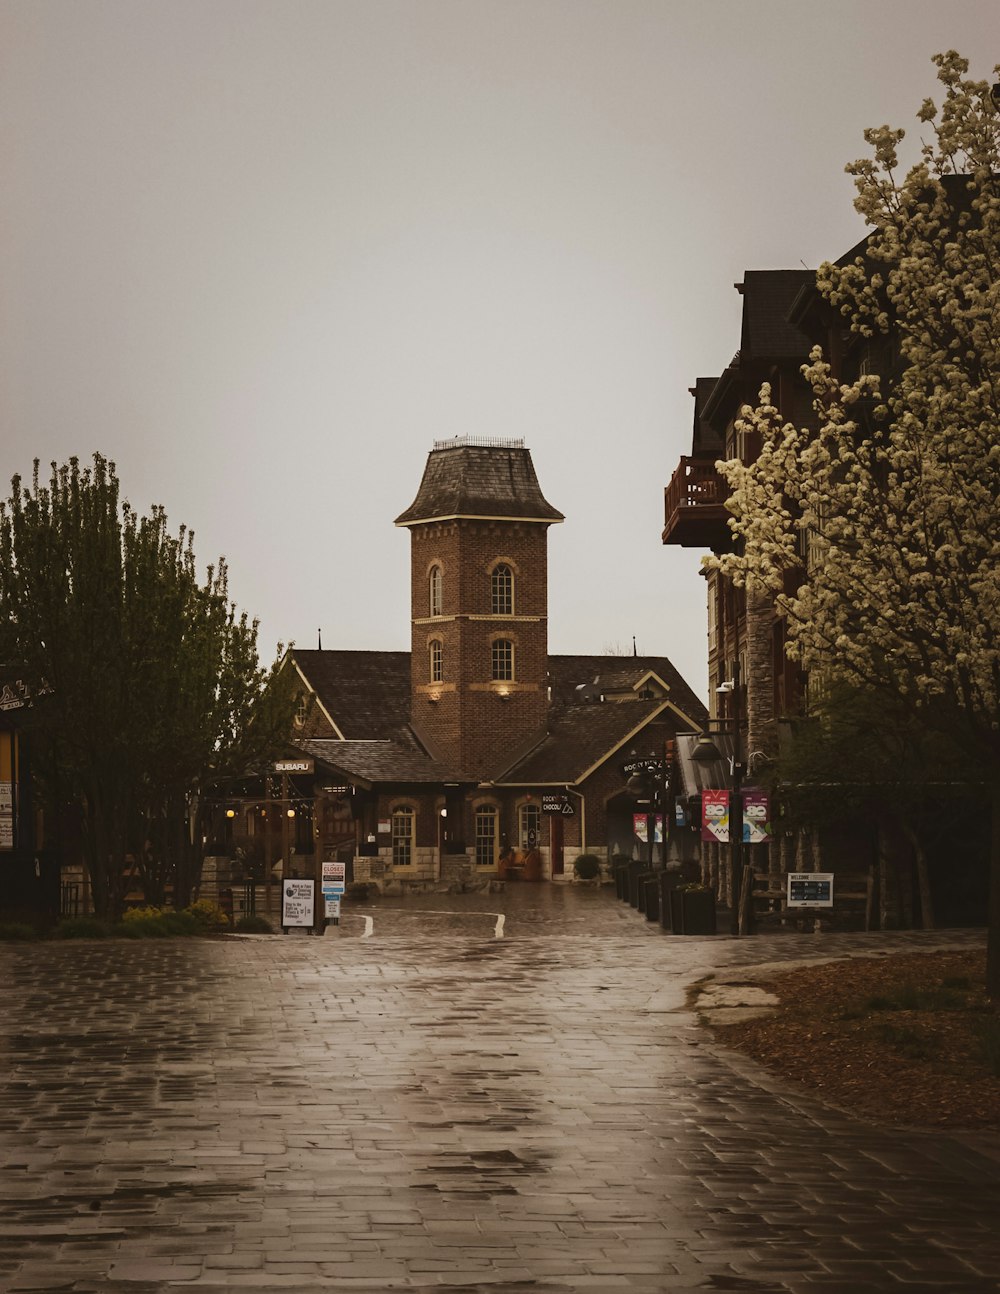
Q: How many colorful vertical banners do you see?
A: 4